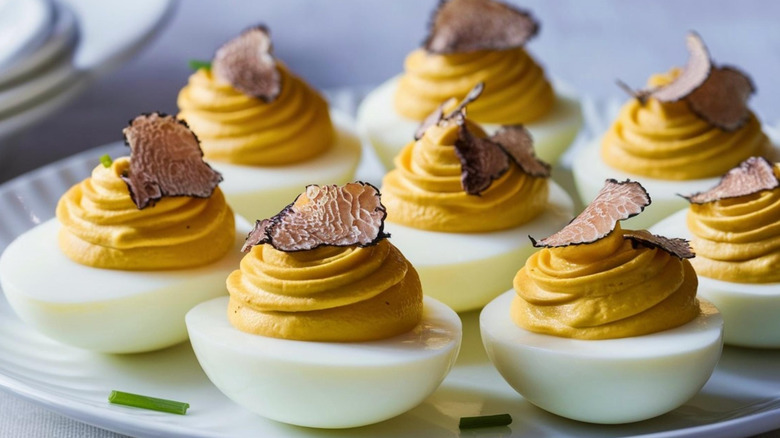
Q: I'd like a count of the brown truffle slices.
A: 12